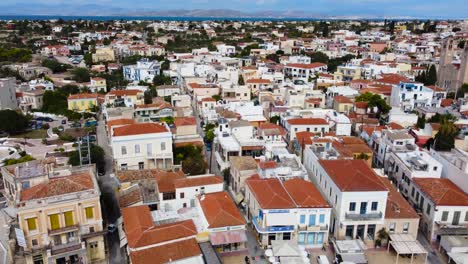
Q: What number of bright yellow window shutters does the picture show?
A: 4